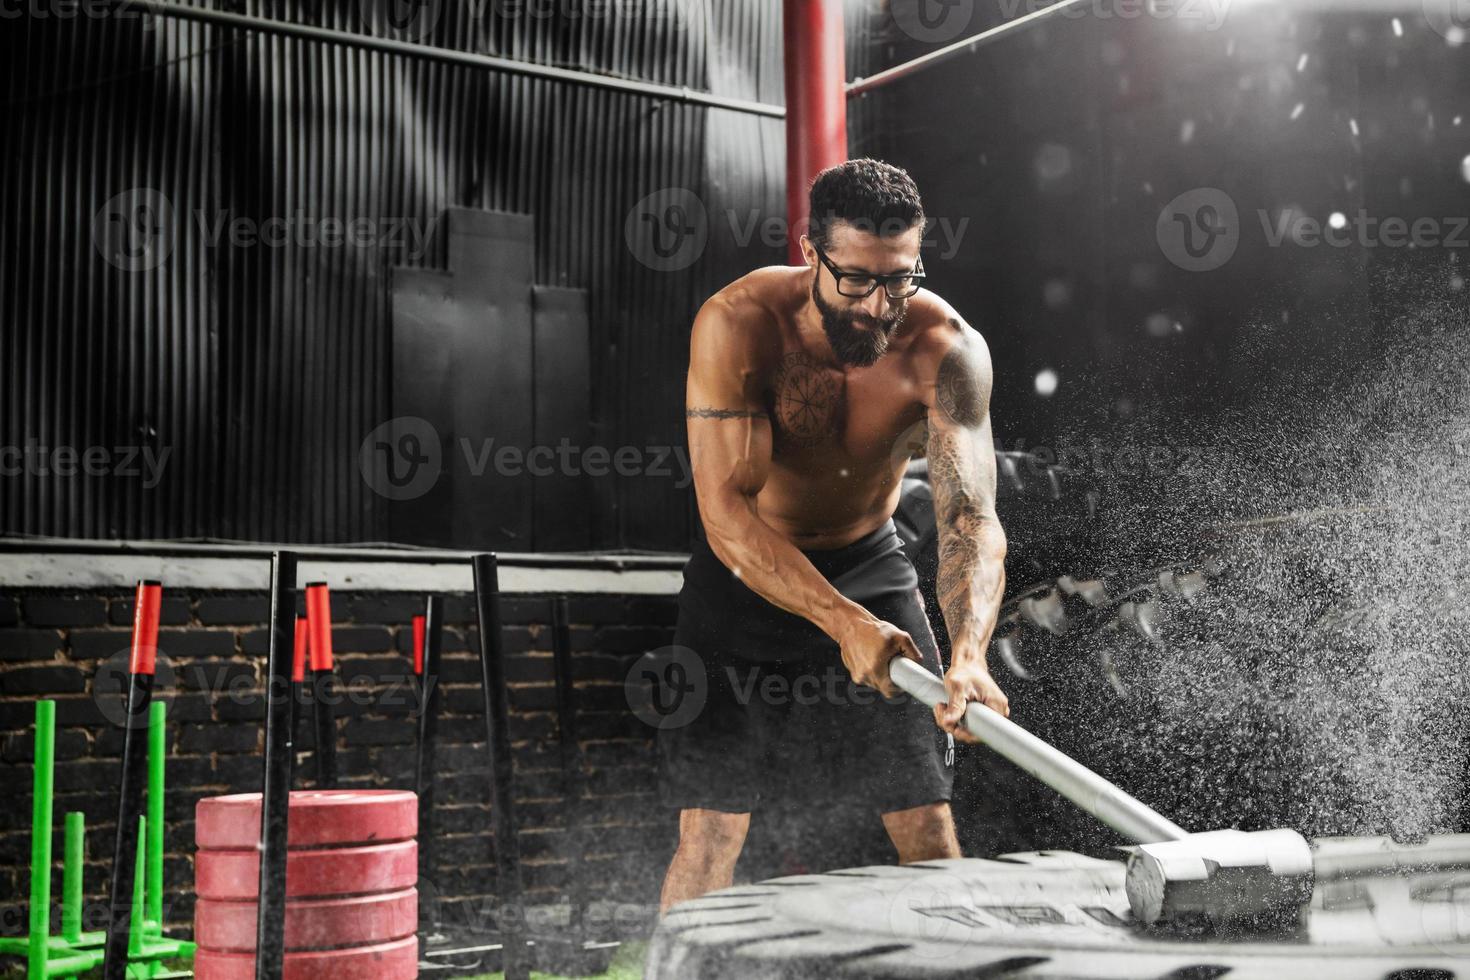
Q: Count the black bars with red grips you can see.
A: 4